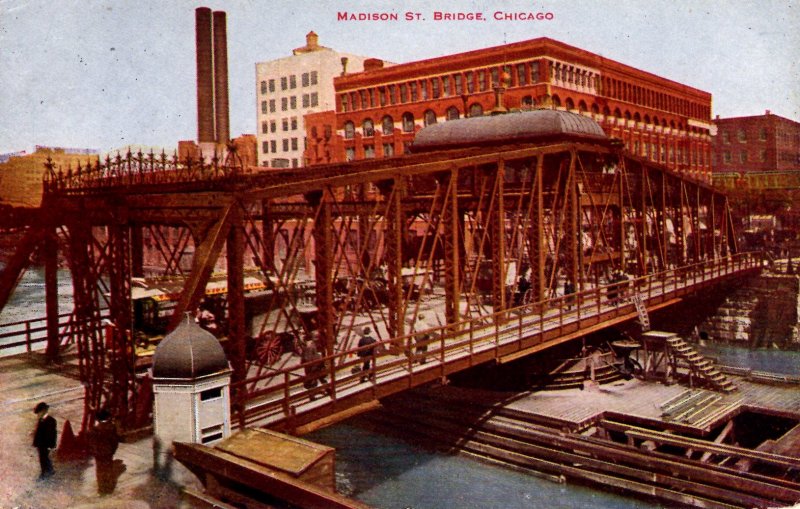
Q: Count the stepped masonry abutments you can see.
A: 1